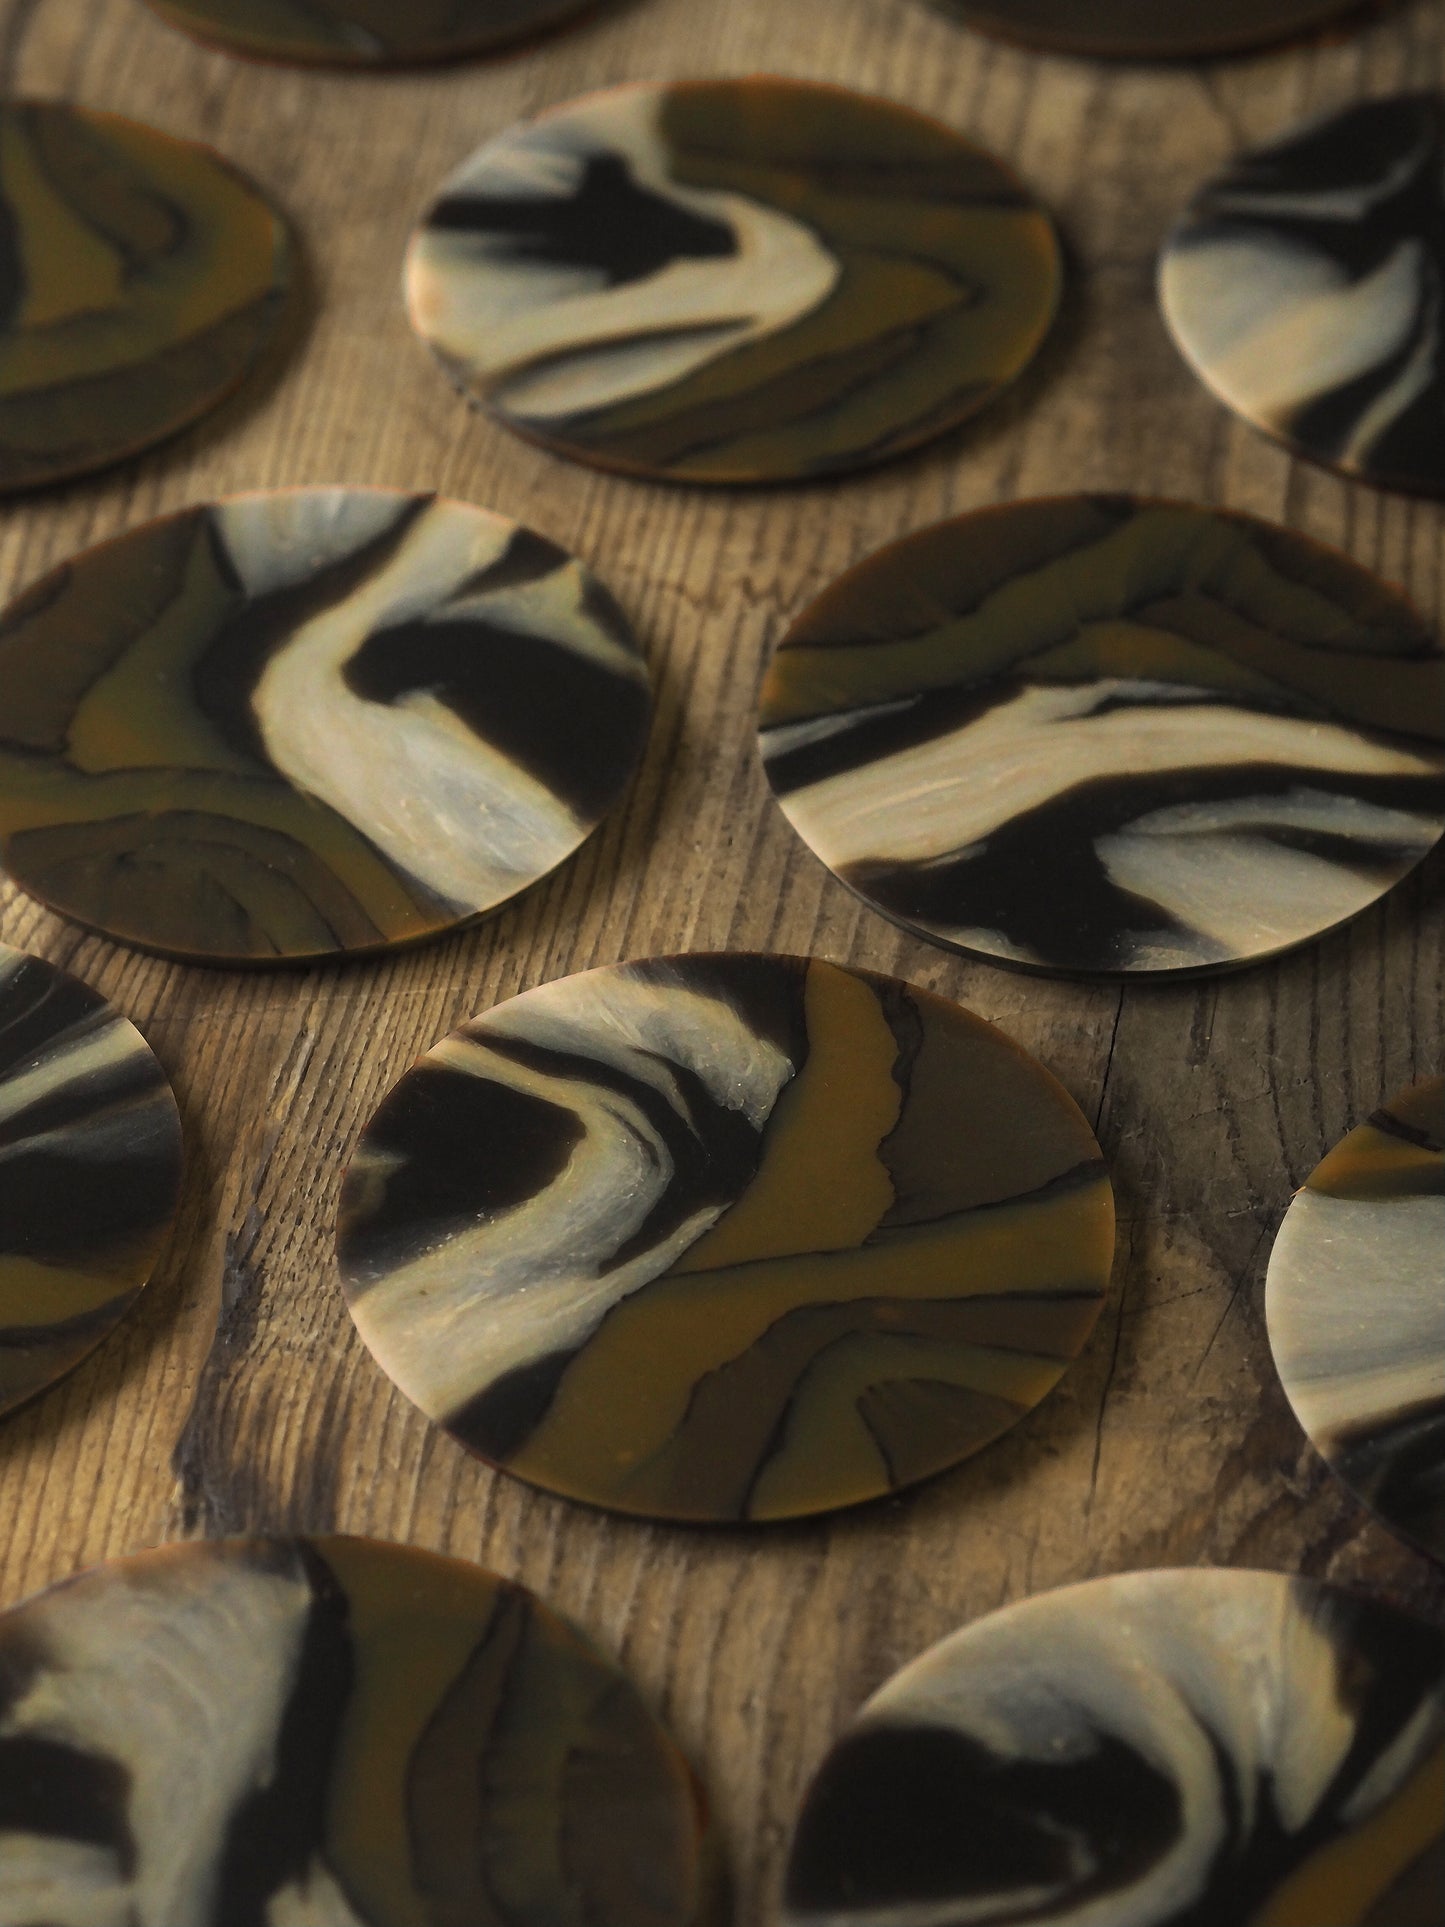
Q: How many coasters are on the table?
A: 12